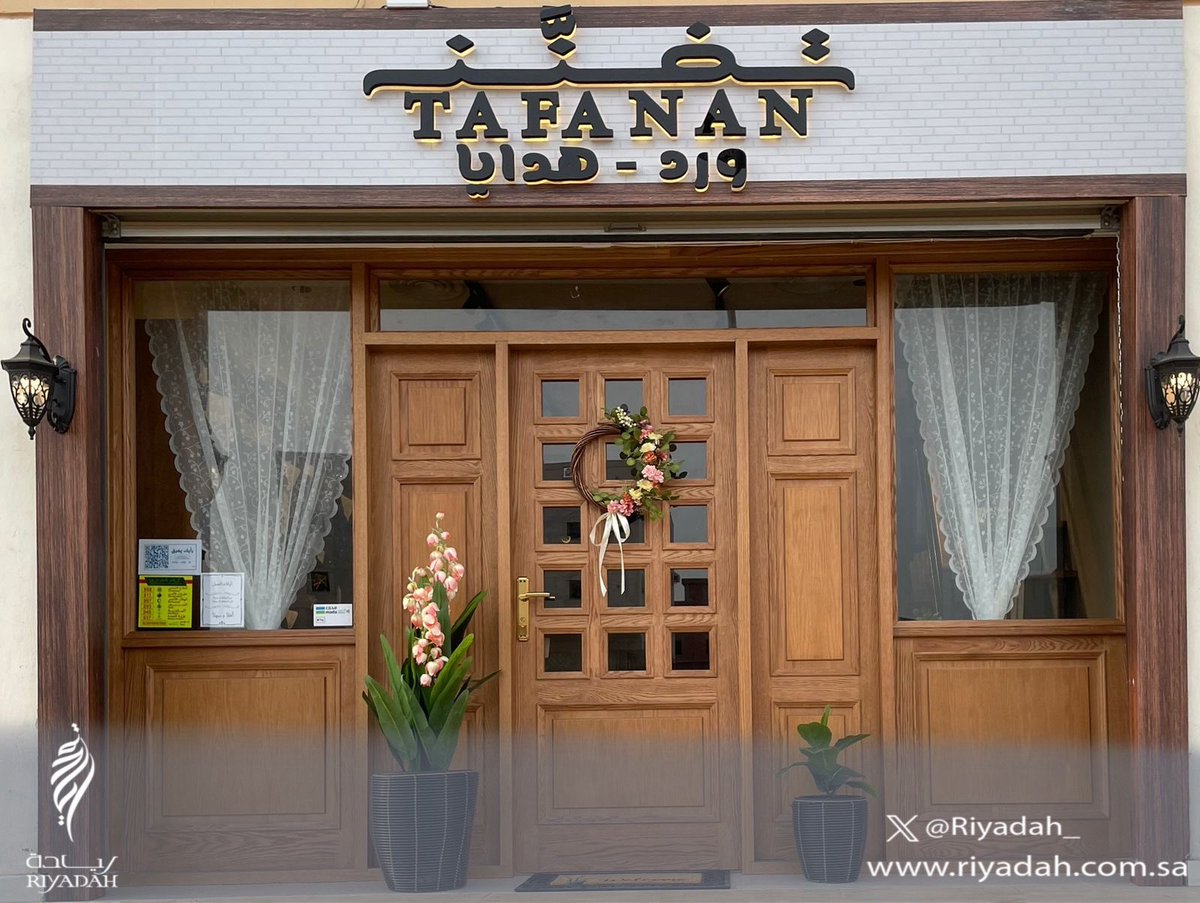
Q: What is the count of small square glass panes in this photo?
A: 15